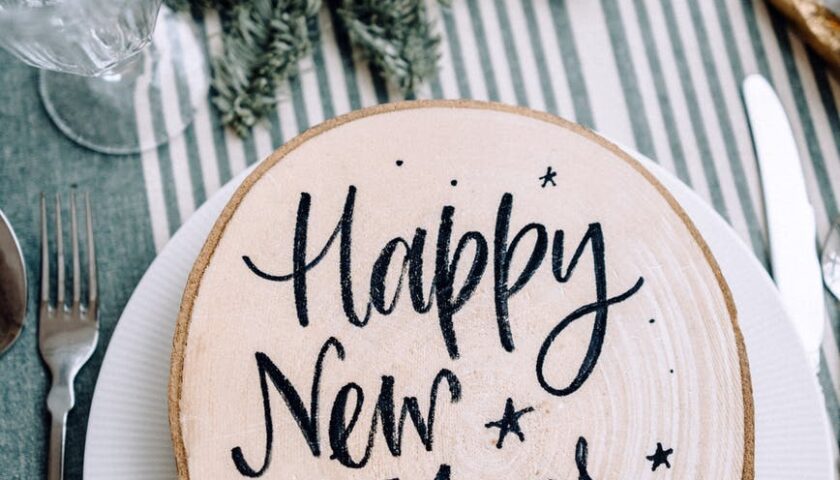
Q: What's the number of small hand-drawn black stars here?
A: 3